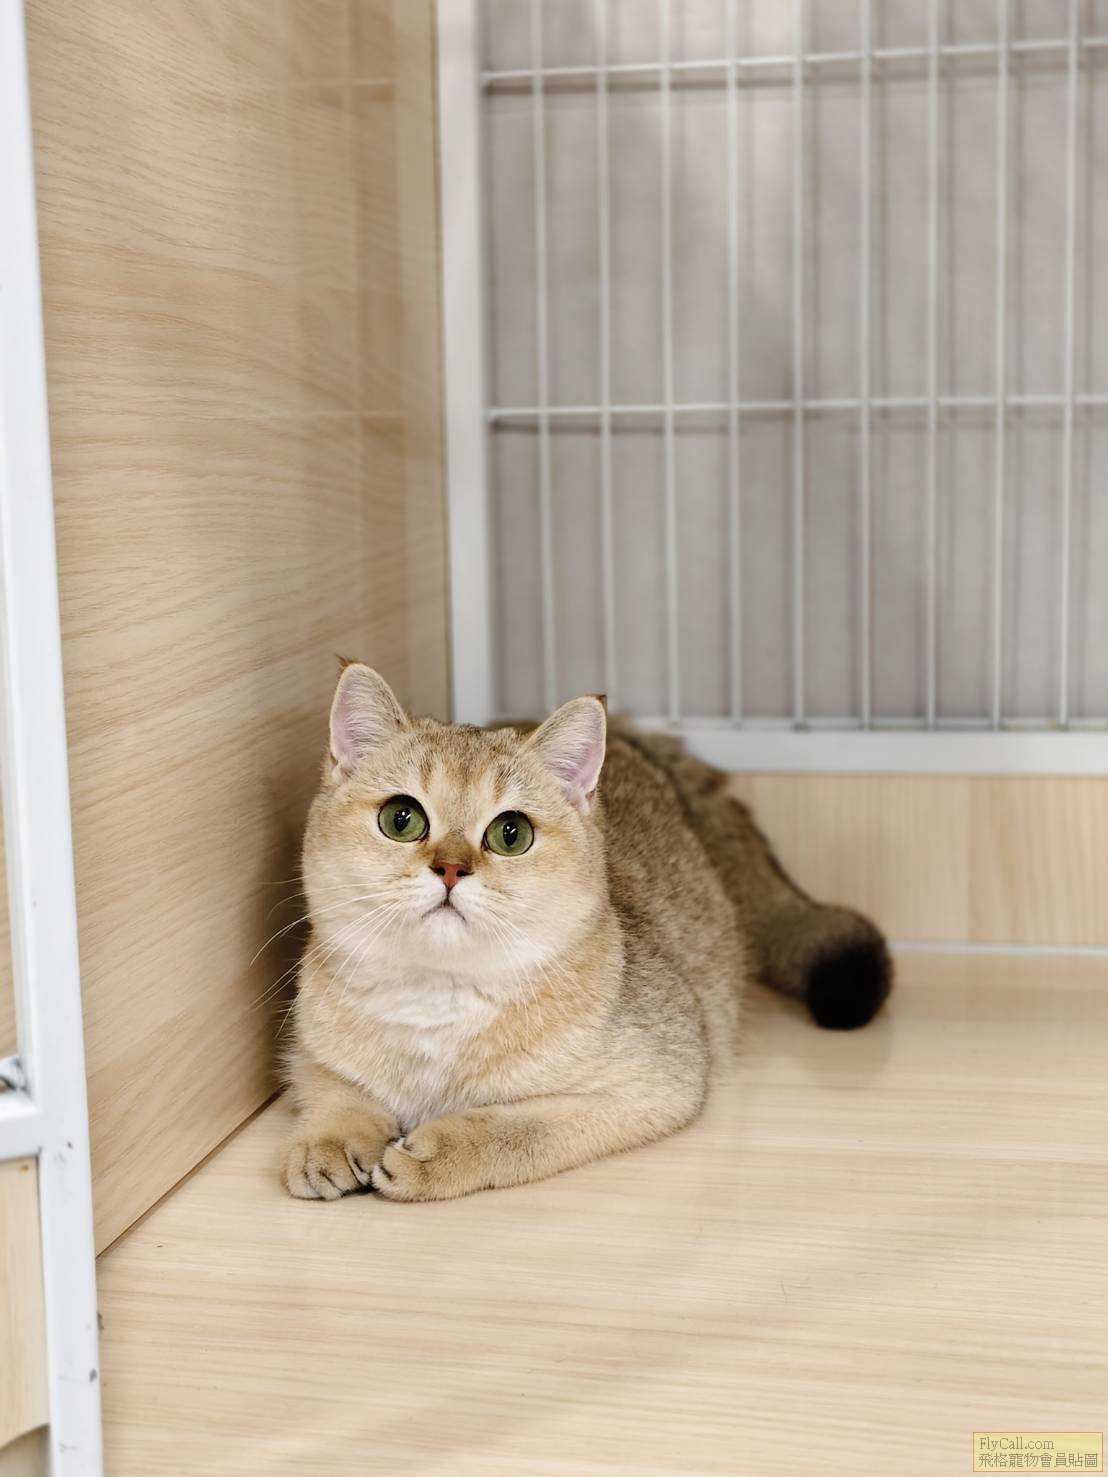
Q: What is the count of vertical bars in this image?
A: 9